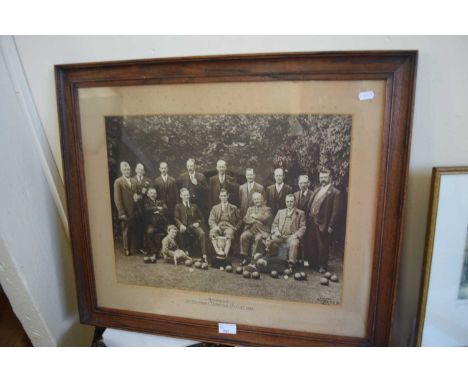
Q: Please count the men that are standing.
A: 9